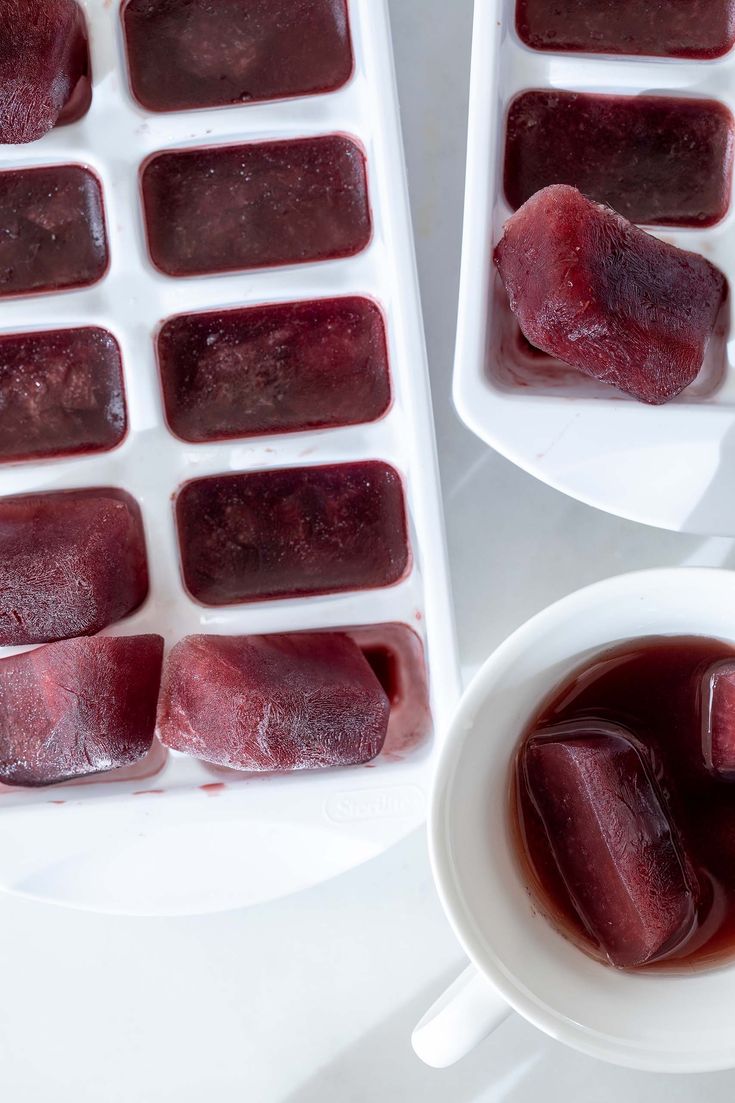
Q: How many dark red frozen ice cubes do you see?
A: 15